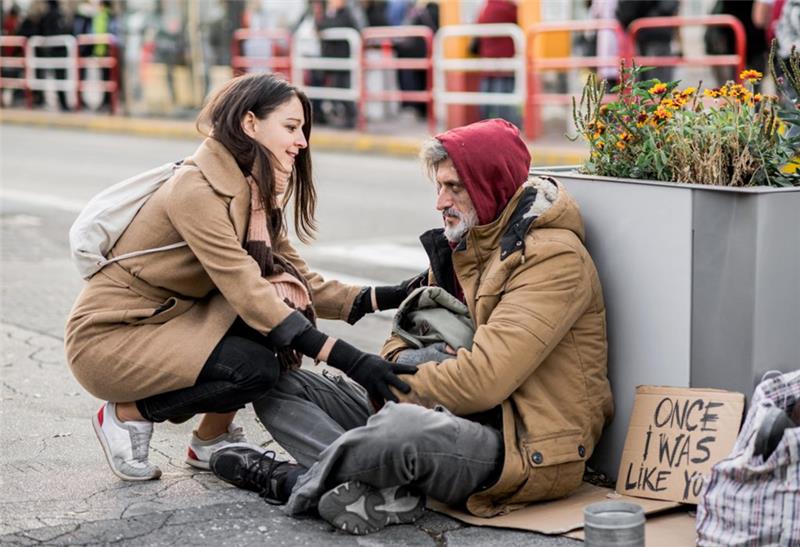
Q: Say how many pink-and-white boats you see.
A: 0